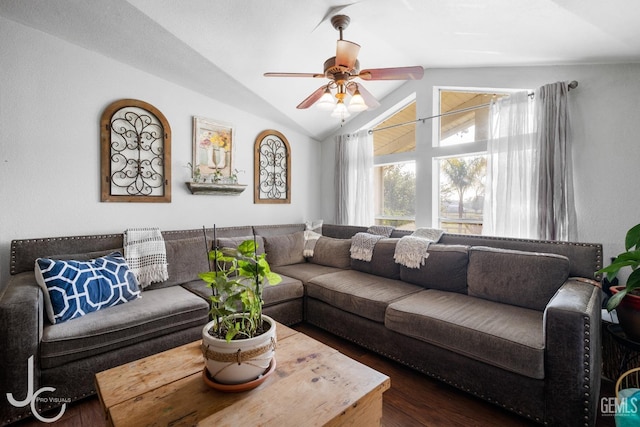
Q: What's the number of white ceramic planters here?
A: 1